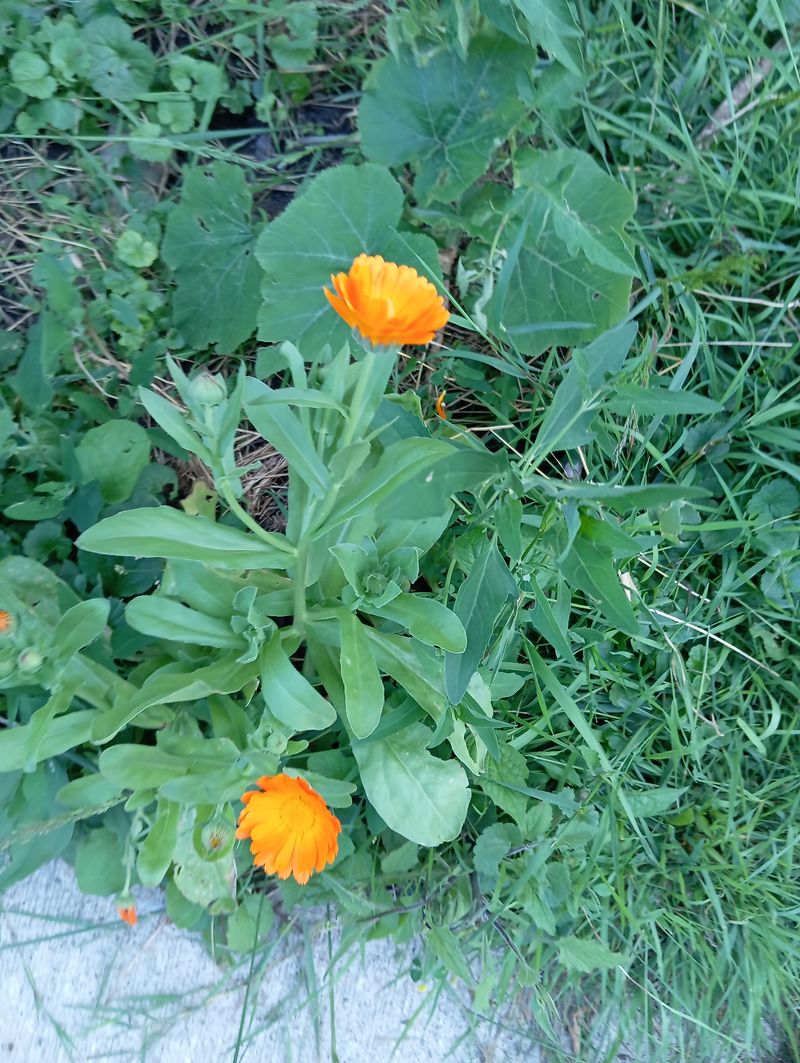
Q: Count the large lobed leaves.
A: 4